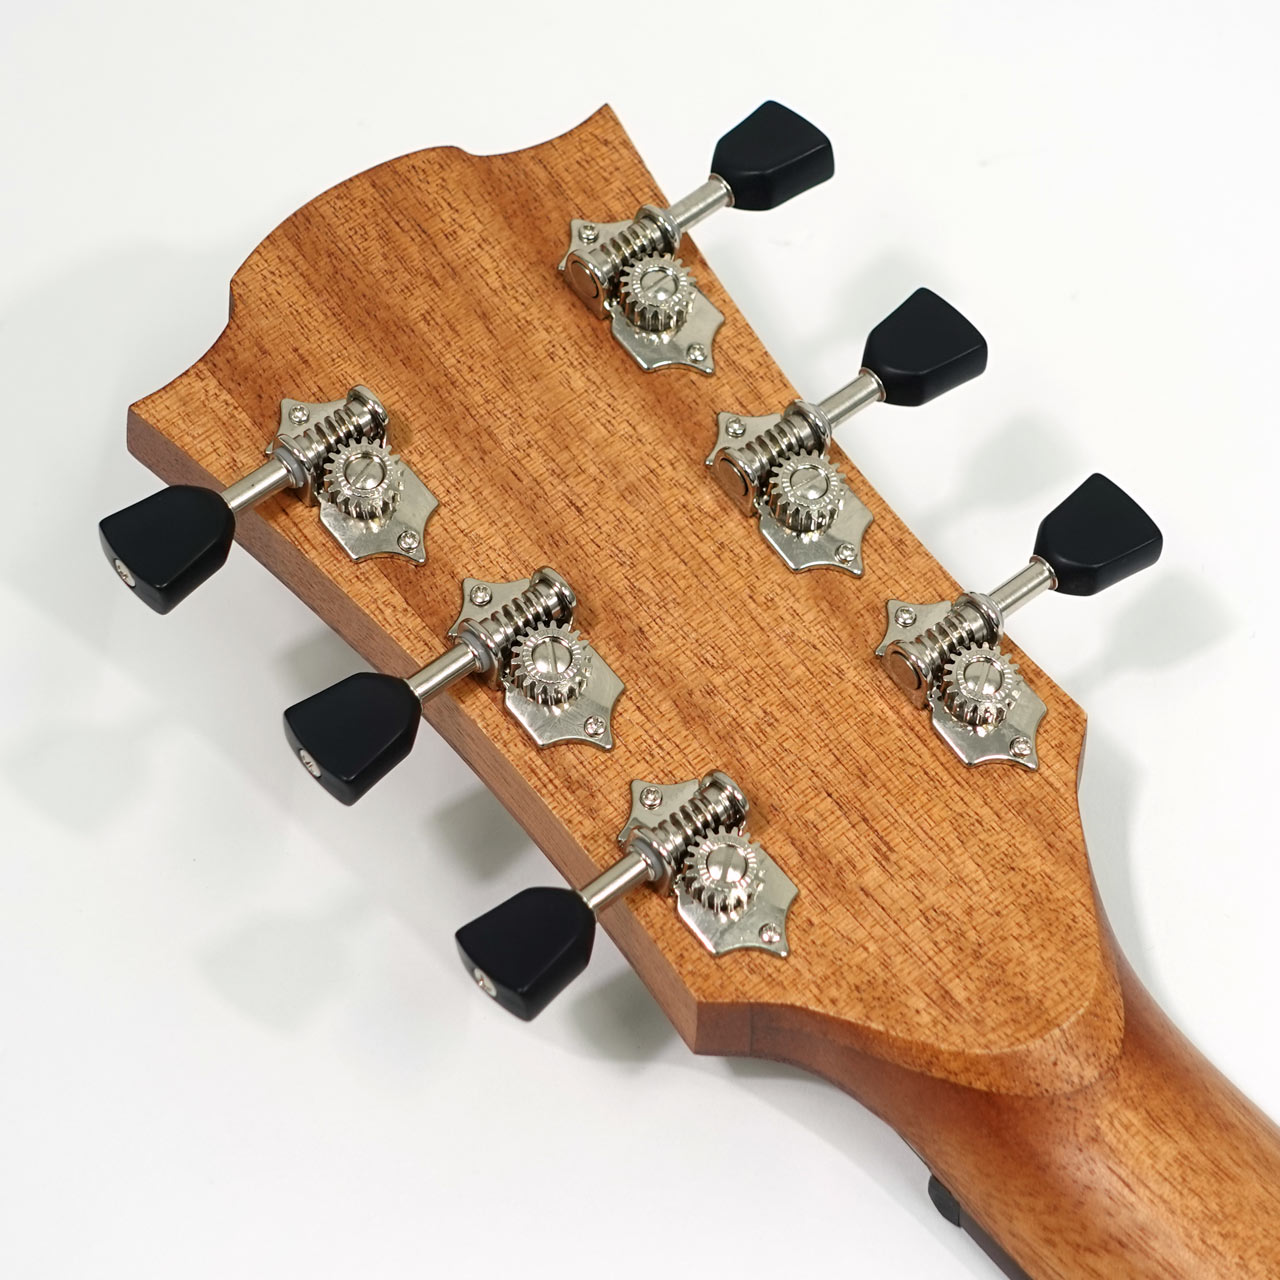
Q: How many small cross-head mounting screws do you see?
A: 12